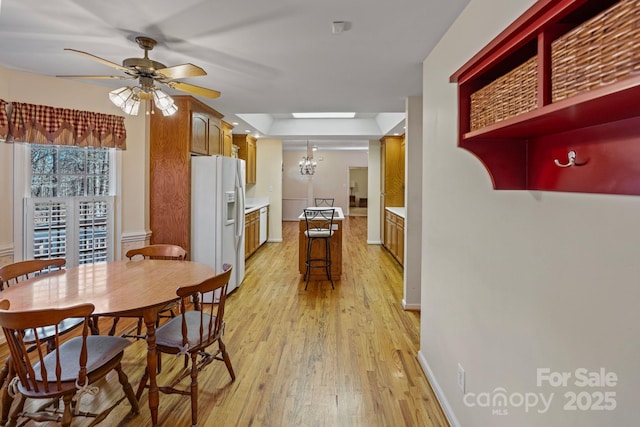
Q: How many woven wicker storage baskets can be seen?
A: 2